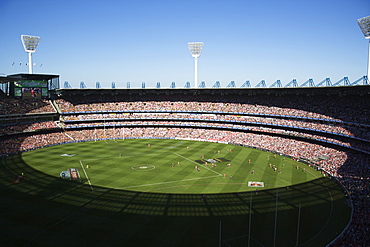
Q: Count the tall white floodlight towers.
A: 3